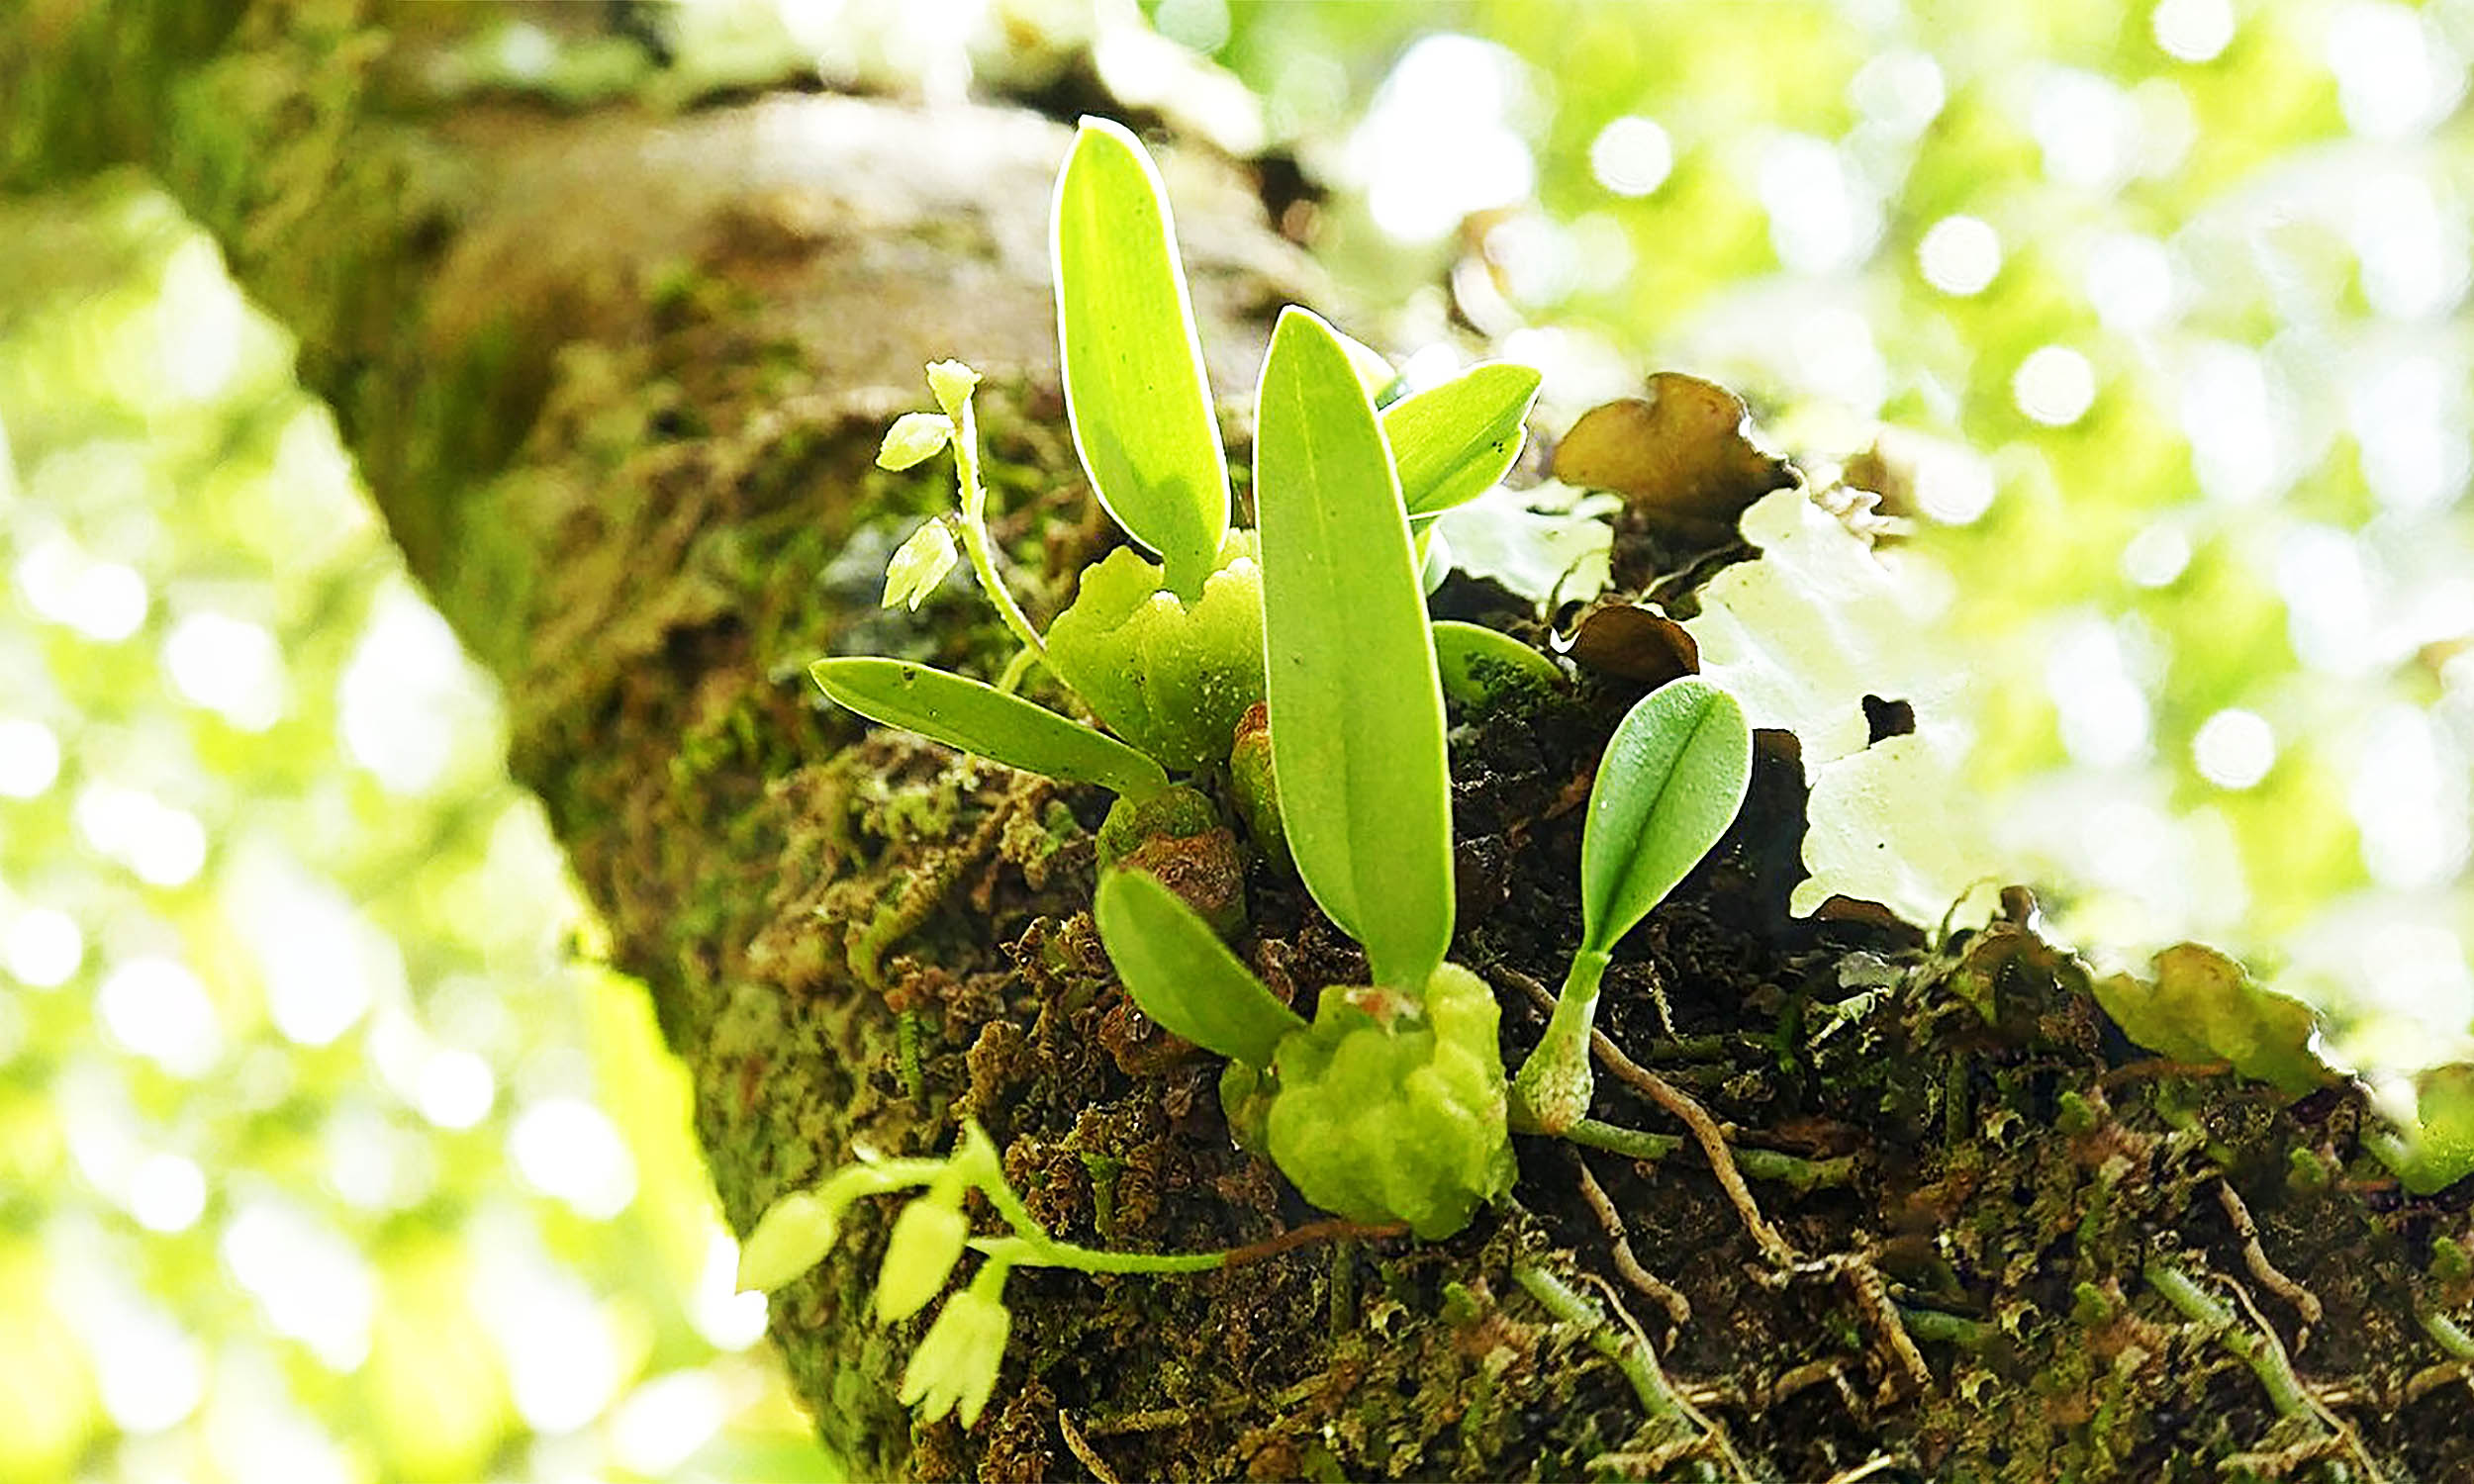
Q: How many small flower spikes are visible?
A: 2